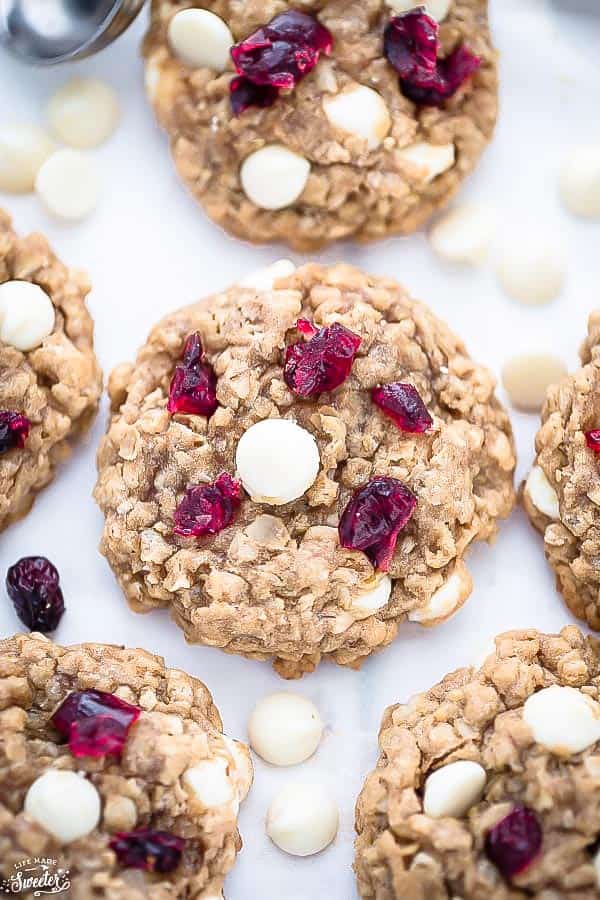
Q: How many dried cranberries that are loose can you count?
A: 1